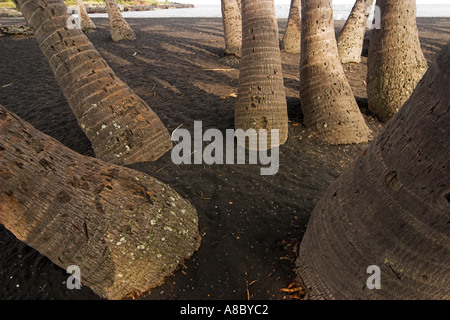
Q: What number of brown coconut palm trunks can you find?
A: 11